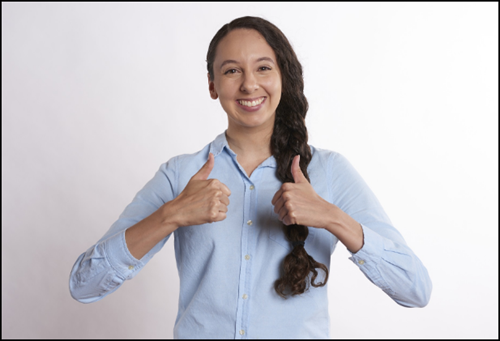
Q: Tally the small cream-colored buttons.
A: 7